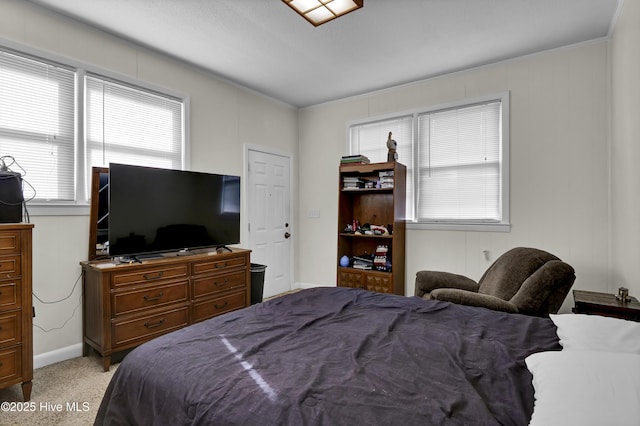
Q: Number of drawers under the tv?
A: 6